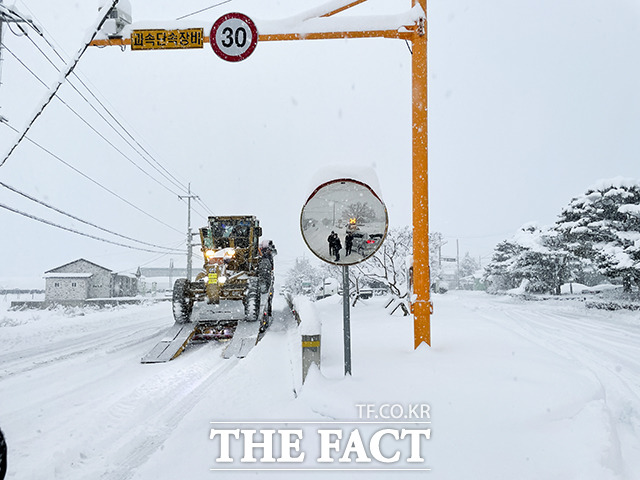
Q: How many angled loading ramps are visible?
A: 2